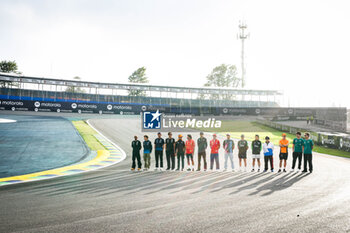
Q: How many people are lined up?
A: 15